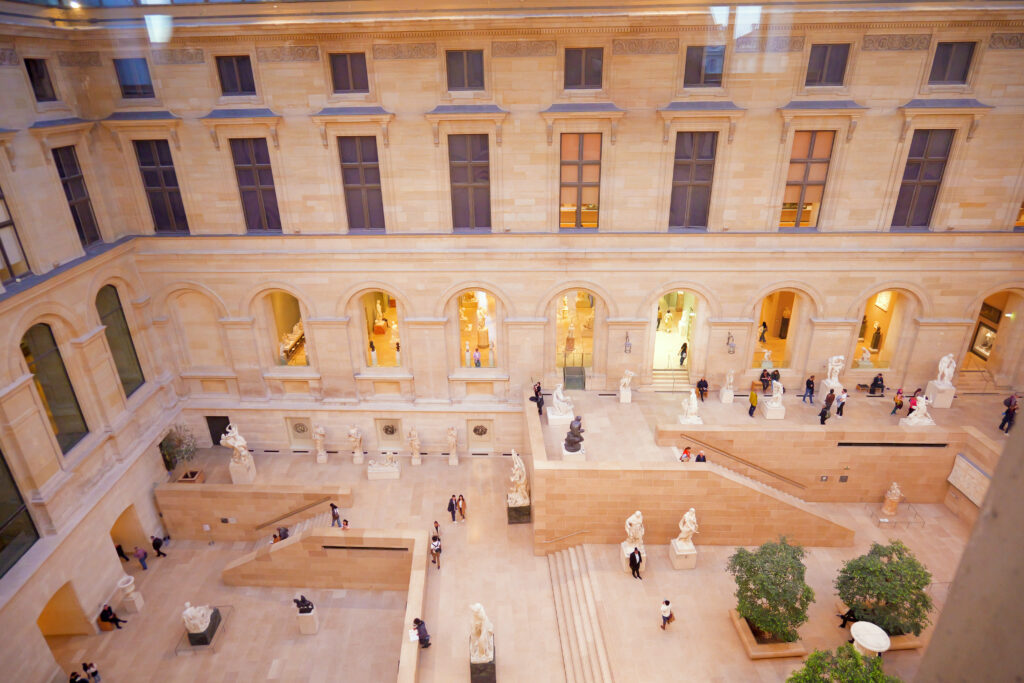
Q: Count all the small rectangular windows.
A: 9